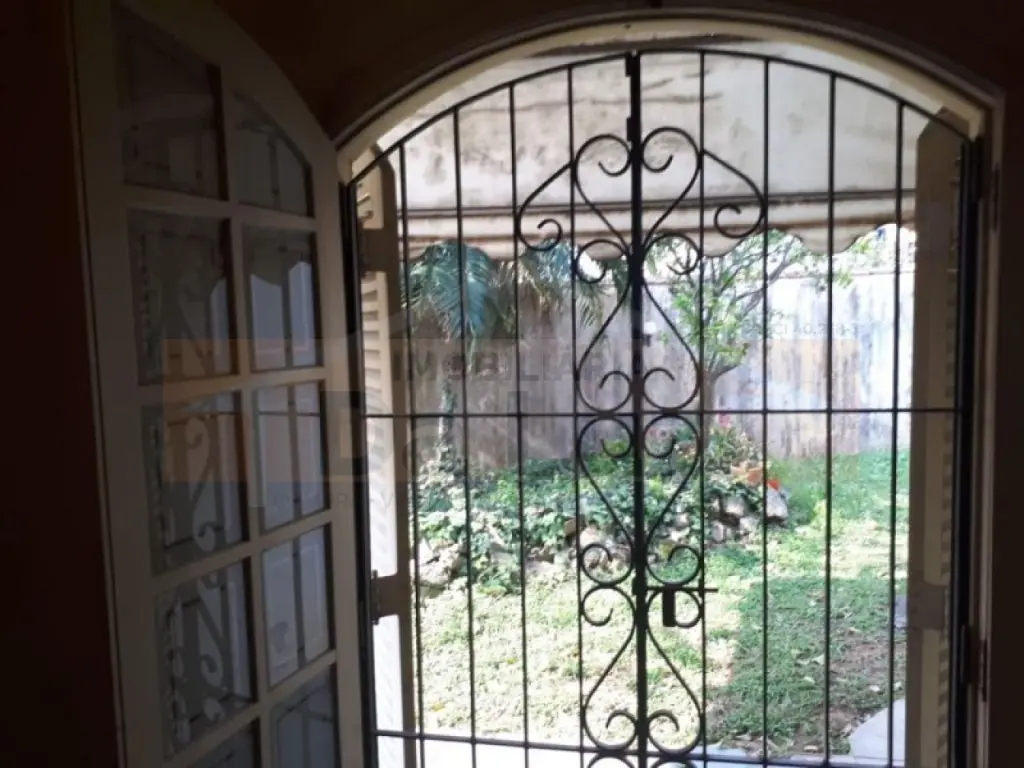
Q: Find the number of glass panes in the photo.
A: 10